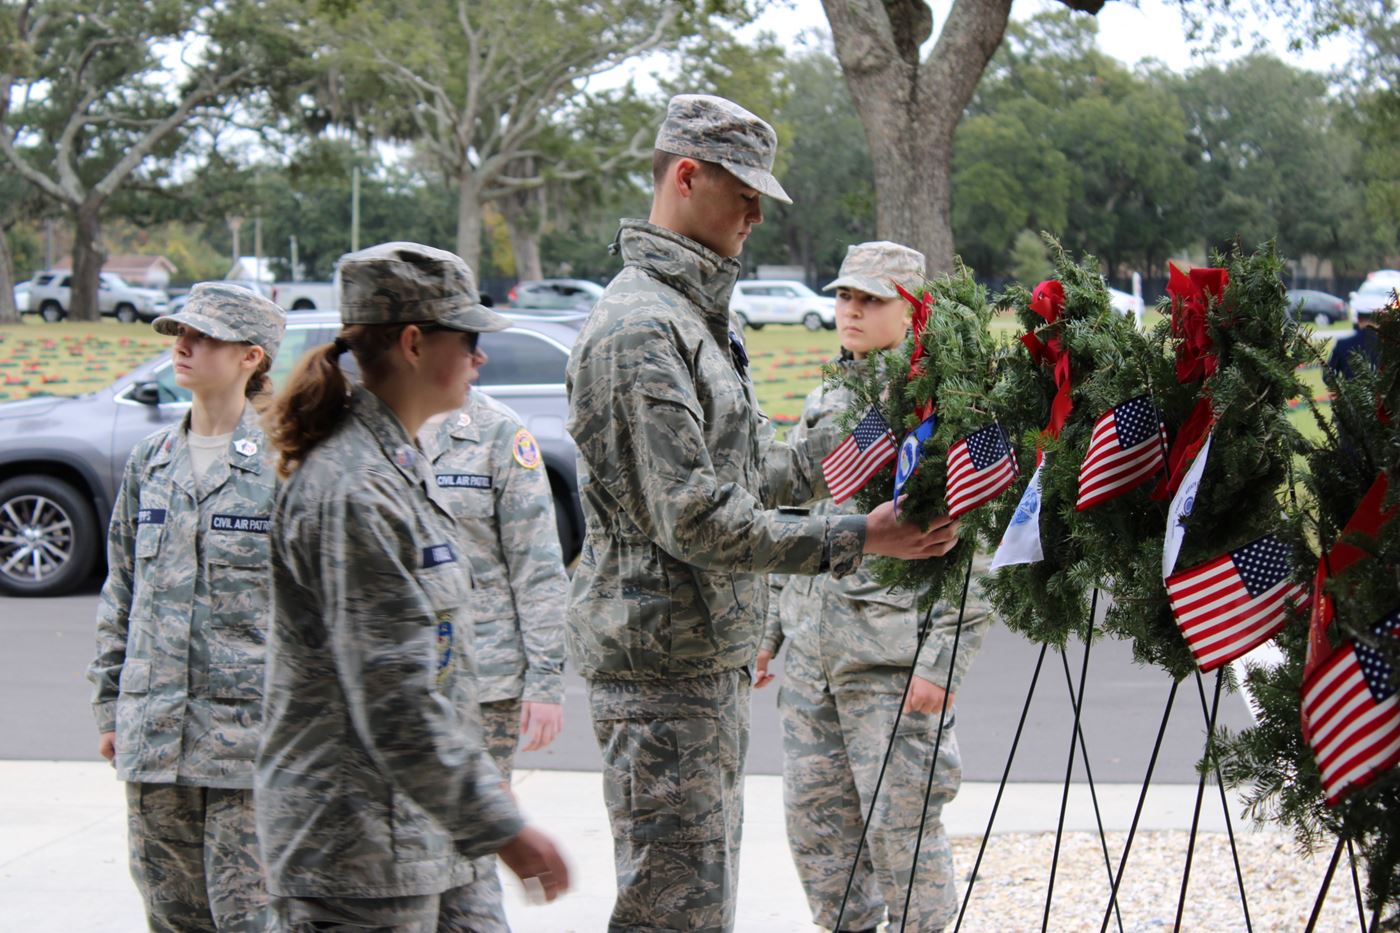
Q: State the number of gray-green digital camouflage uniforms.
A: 5